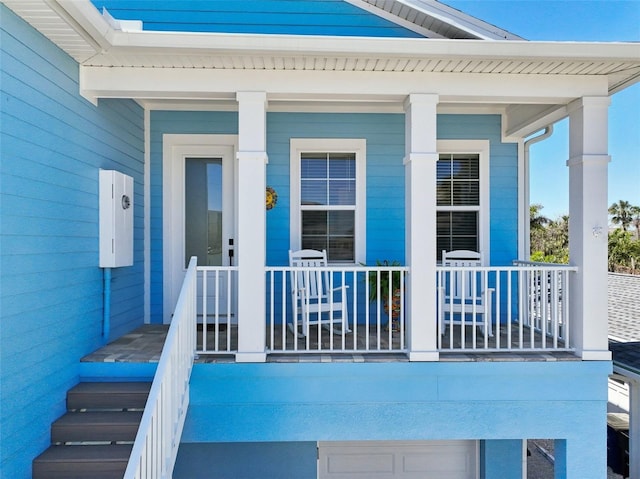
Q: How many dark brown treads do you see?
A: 3